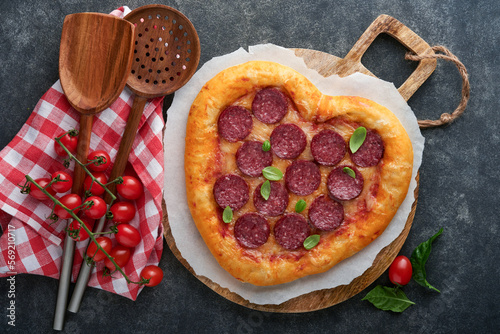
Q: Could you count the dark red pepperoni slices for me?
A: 13